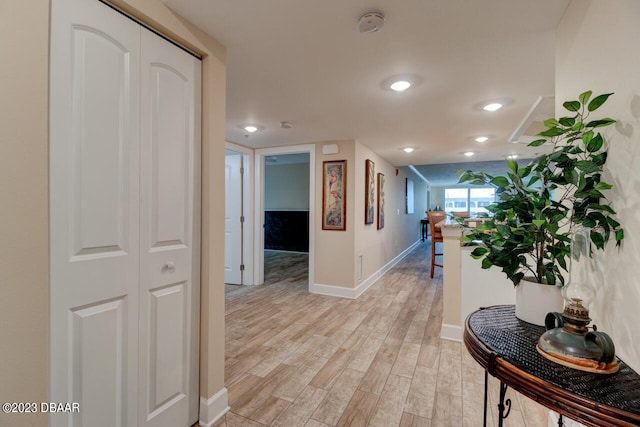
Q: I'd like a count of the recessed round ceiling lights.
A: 7